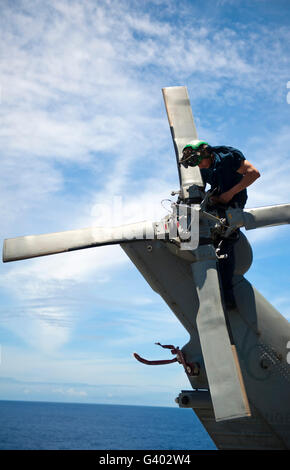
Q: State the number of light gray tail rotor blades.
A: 4